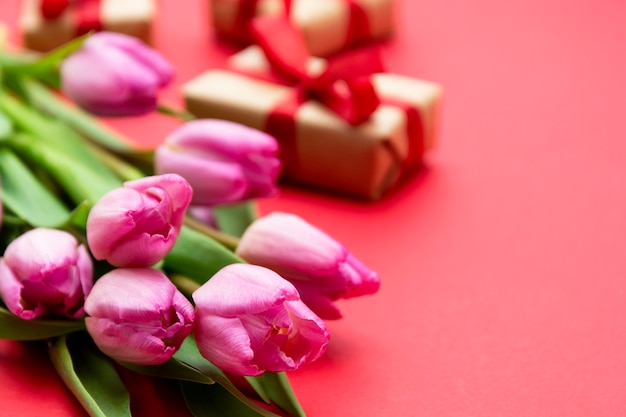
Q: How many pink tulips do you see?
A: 7